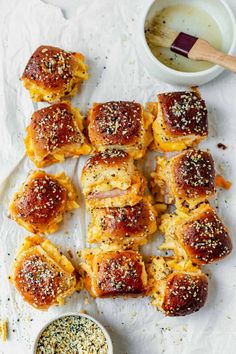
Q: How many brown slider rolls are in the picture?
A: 12